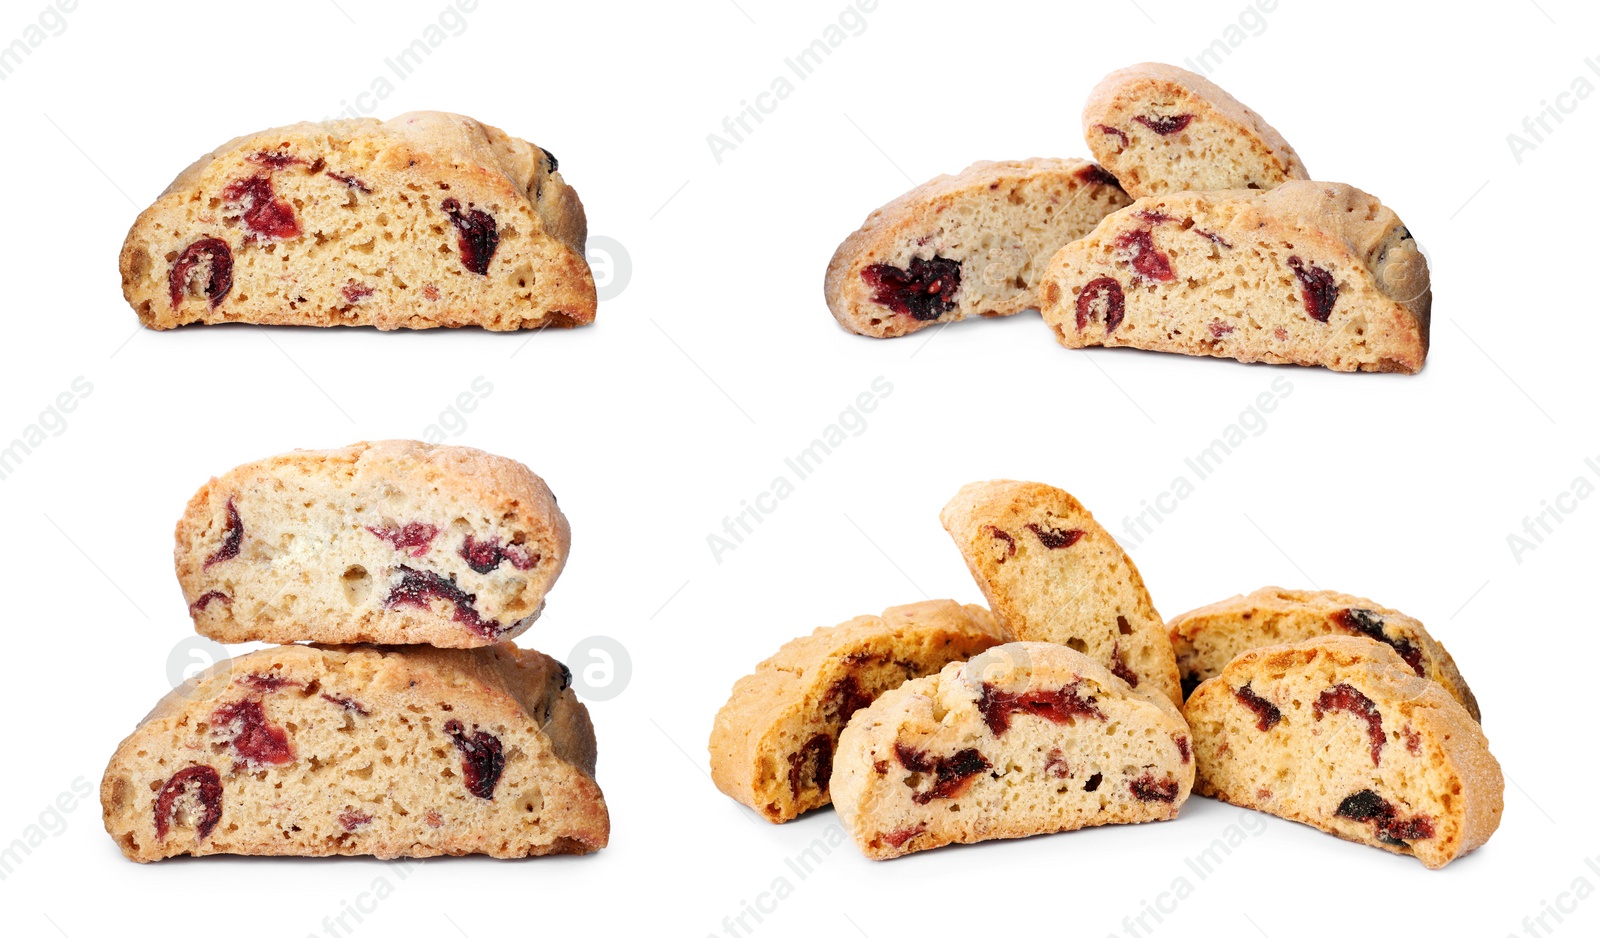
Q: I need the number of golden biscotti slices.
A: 11